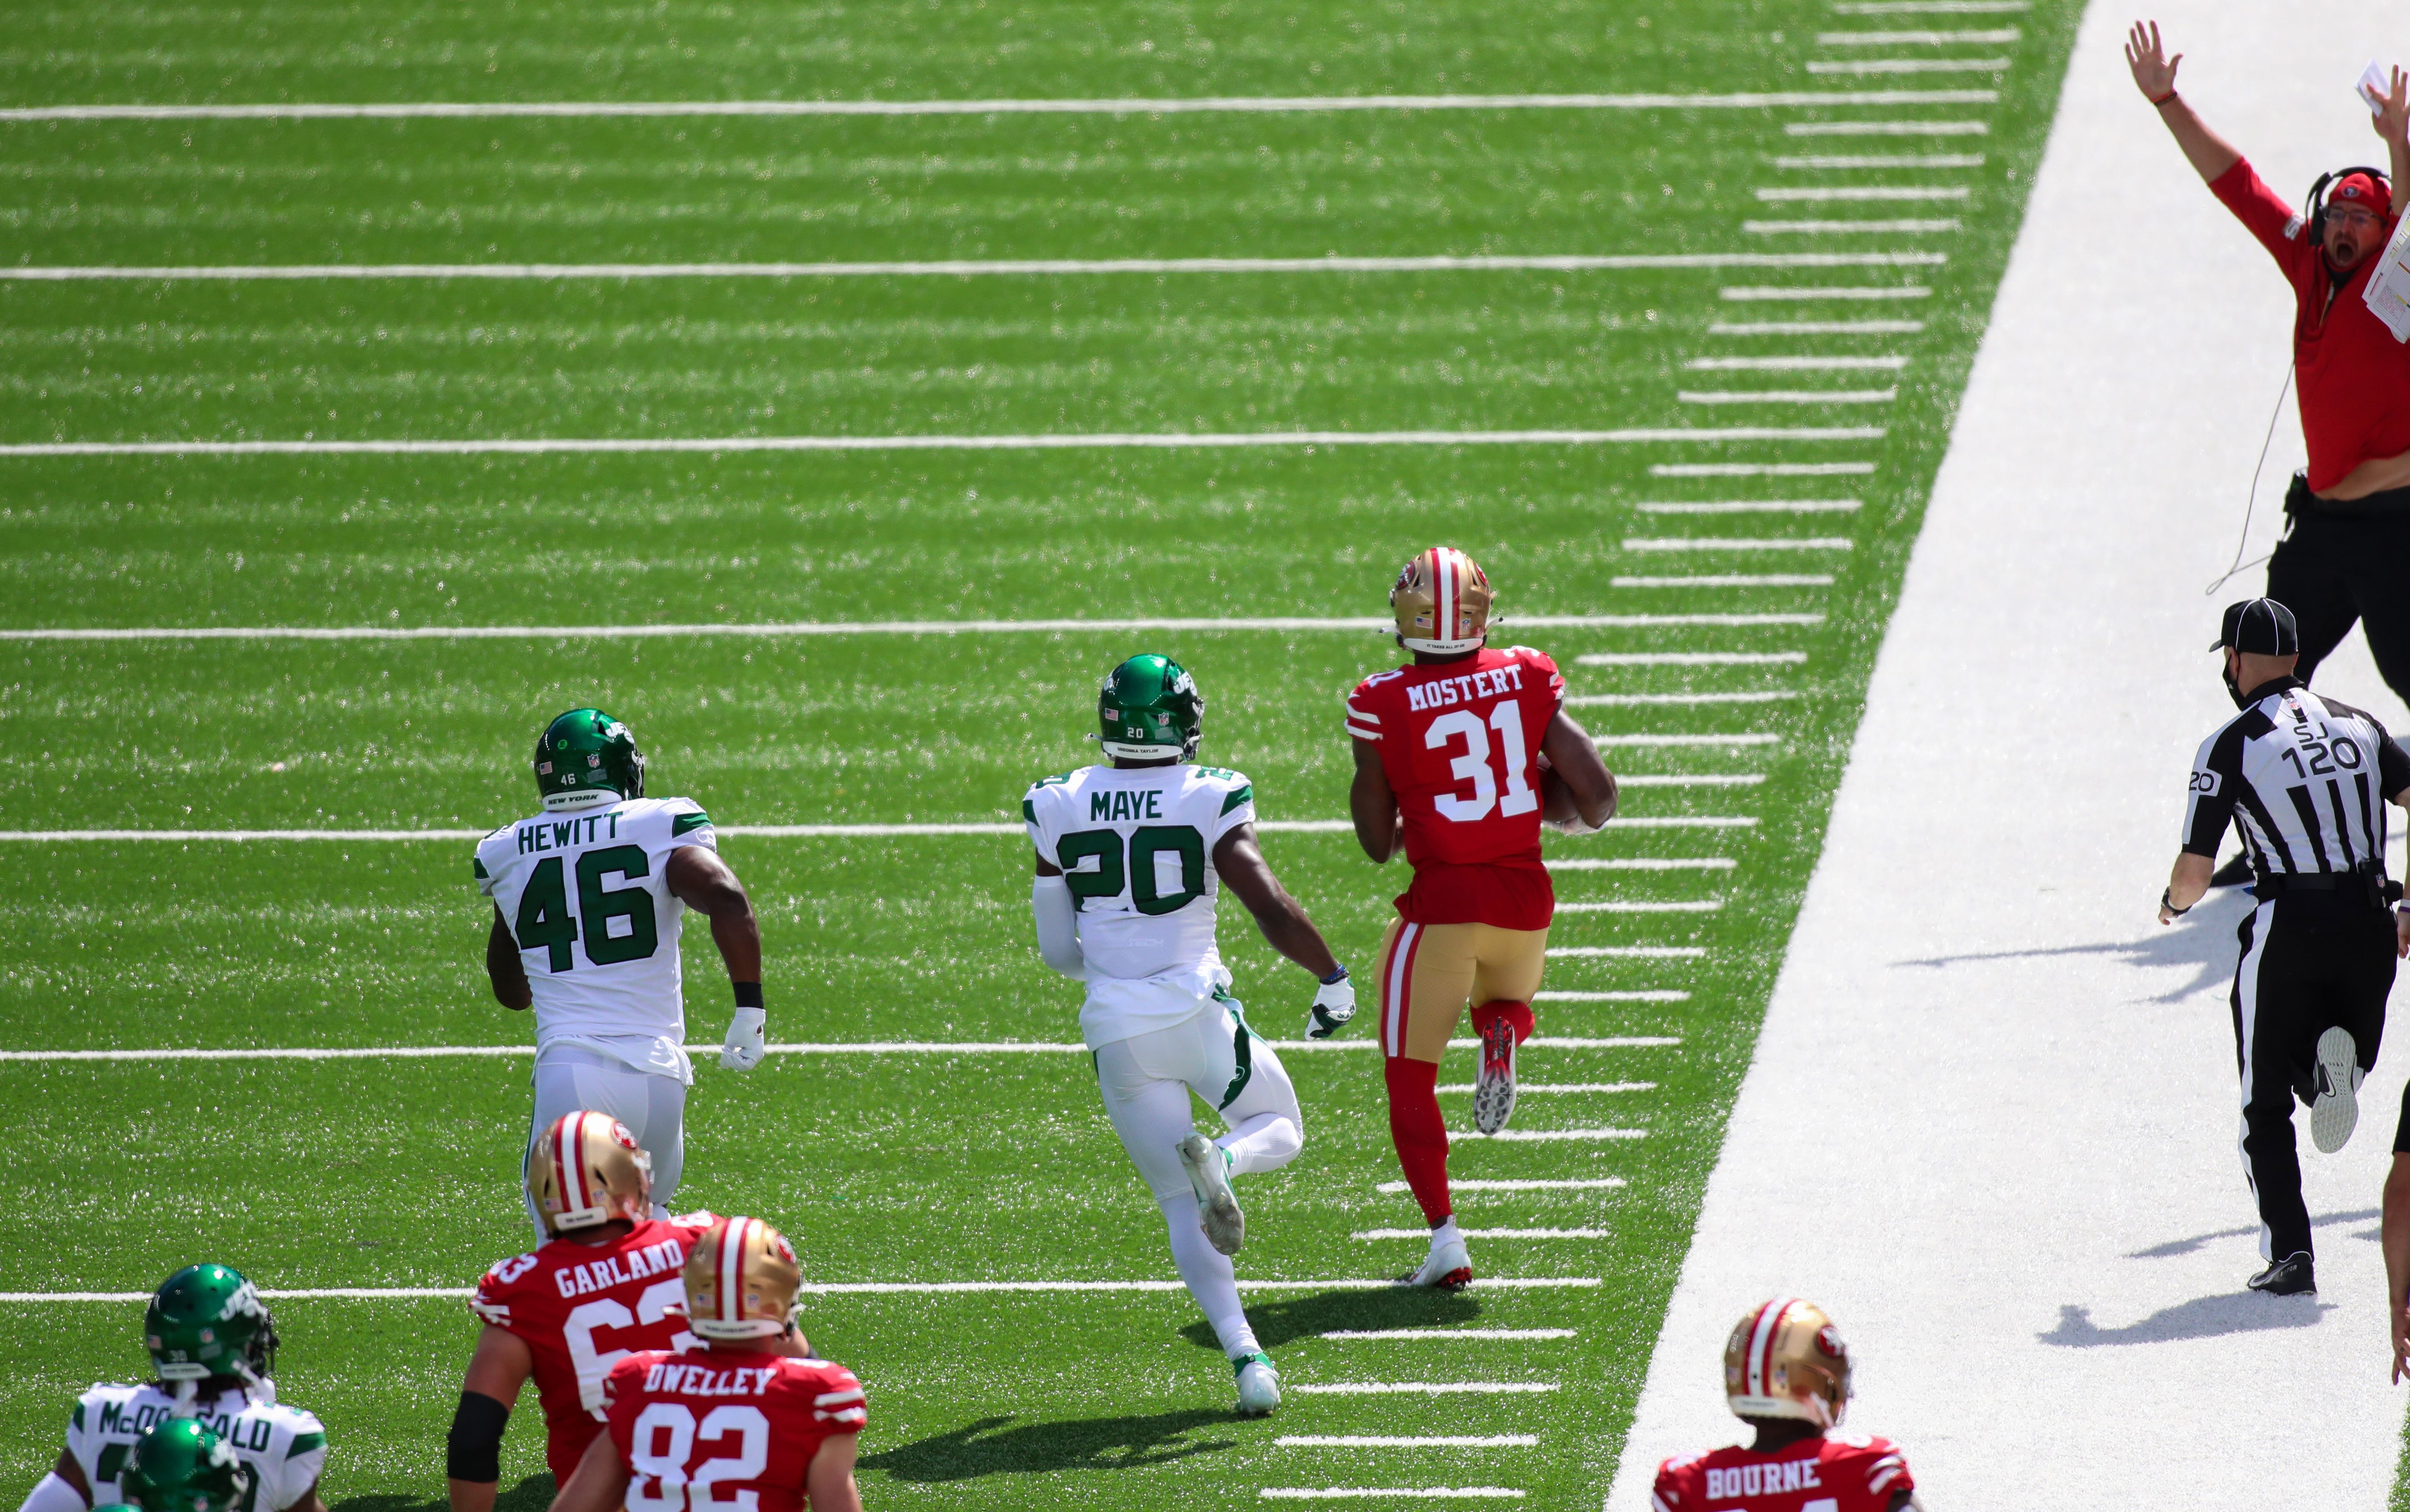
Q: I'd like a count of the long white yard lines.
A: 7